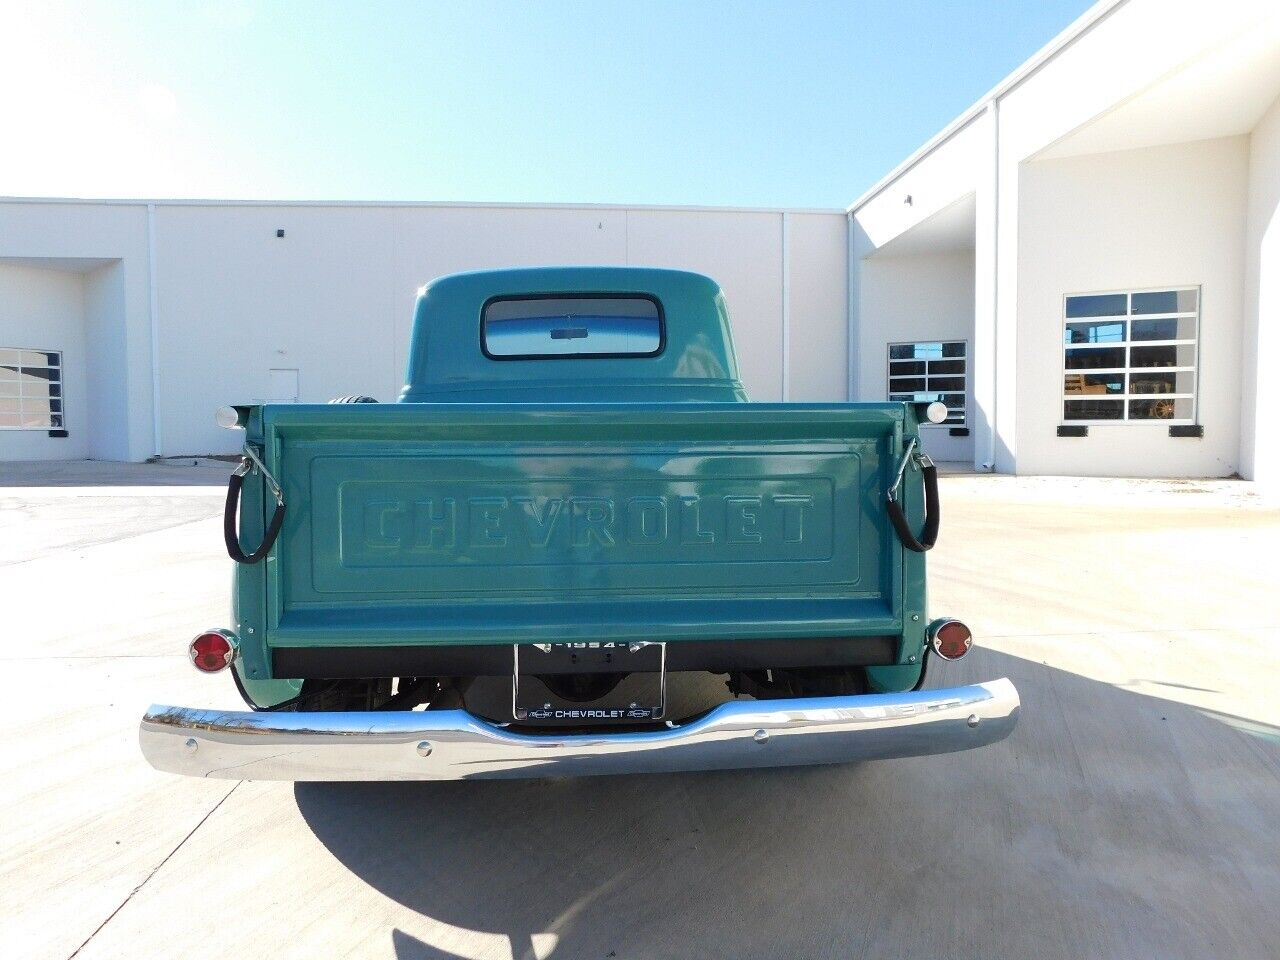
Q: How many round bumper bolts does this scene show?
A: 4